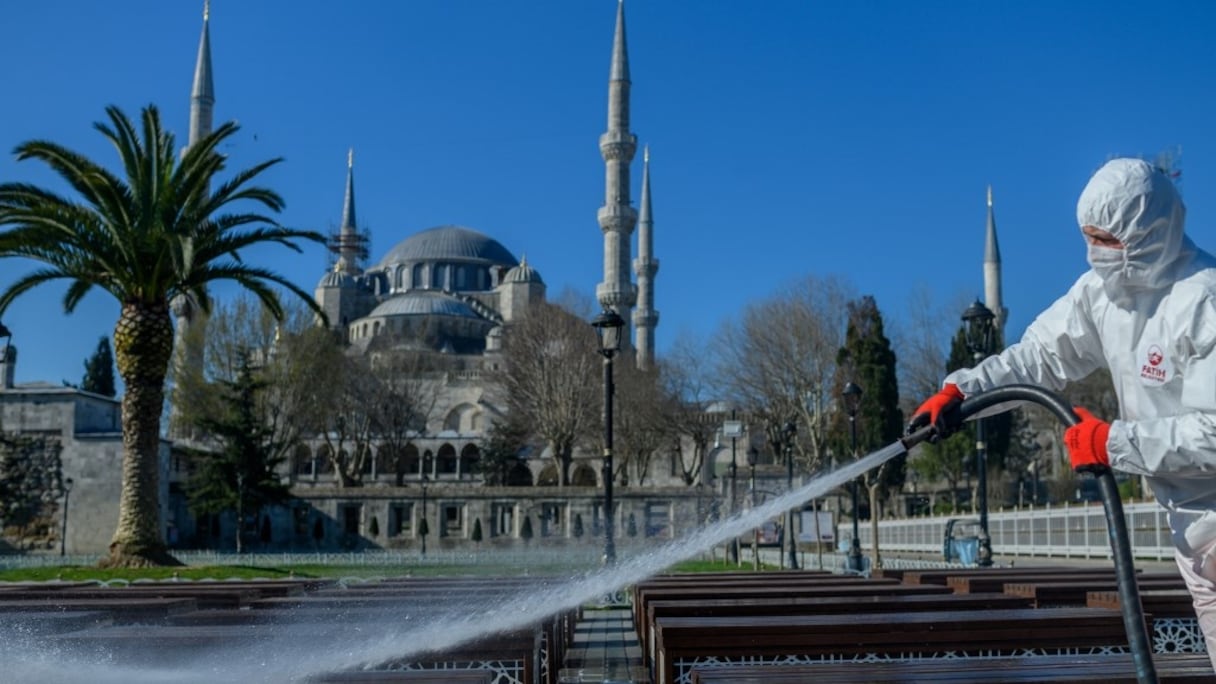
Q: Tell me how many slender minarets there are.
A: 5